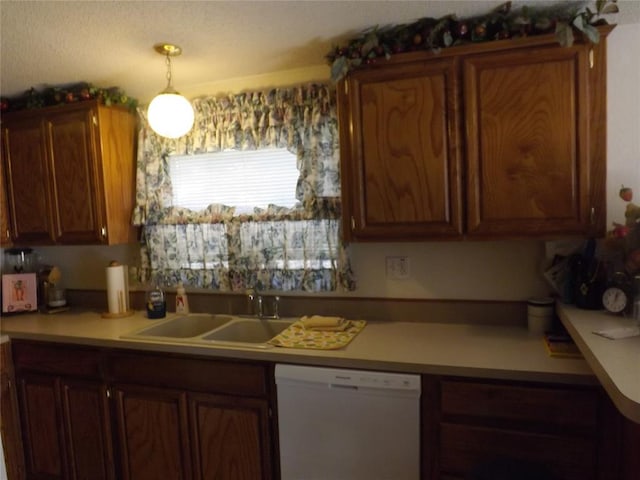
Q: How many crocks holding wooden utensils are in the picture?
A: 1